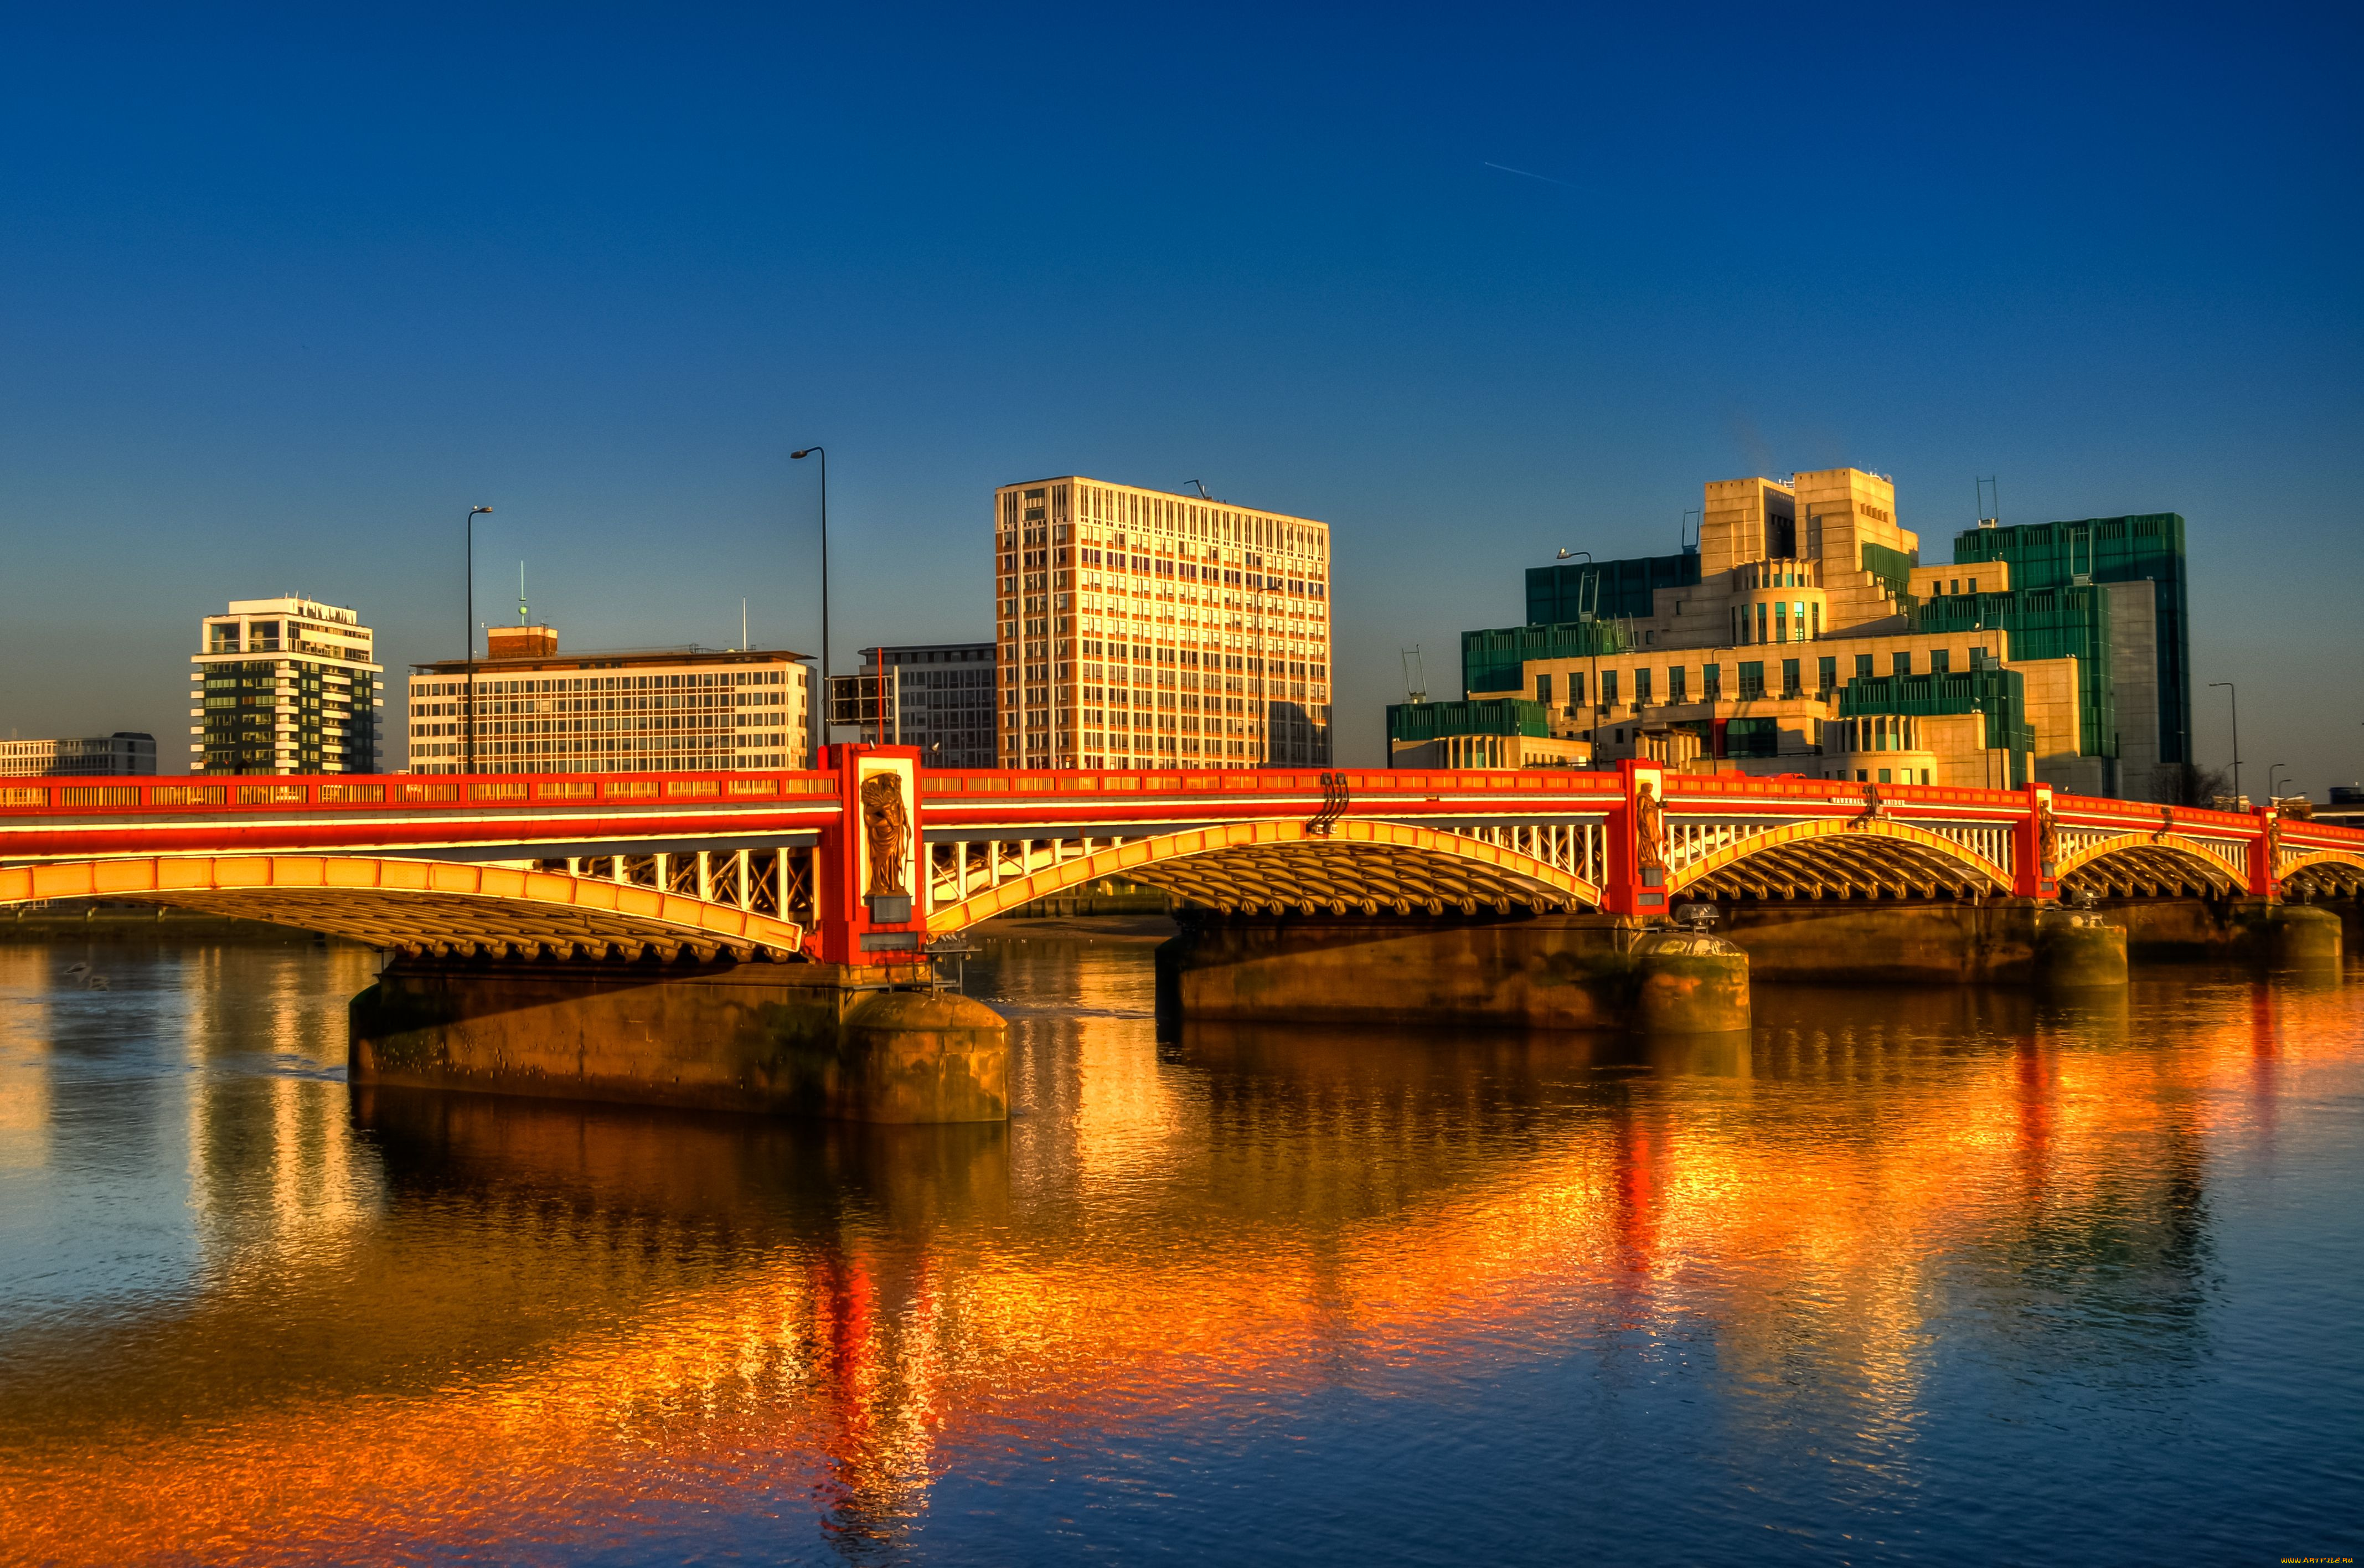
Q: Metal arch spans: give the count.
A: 5